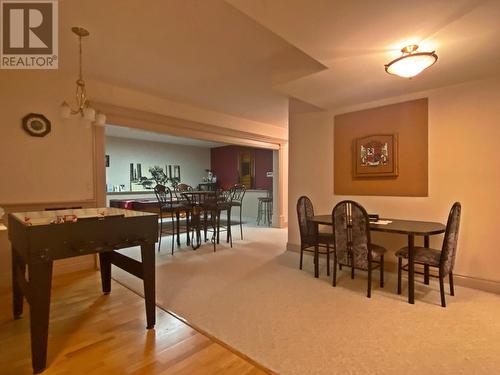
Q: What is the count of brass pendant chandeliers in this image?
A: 1